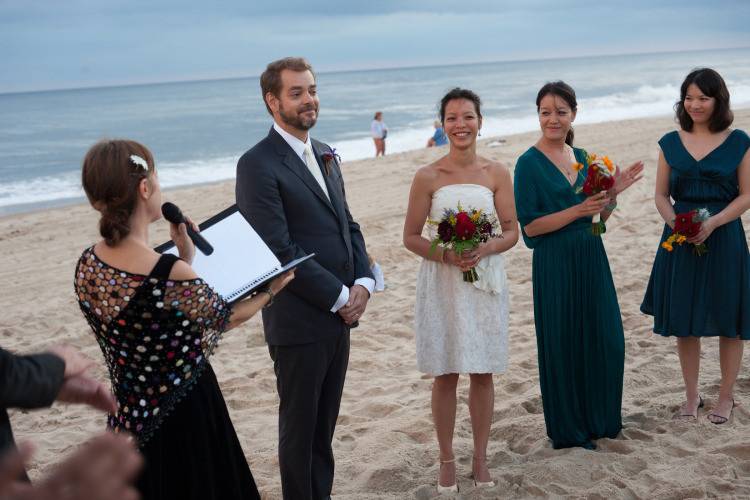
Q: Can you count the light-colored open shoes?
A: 2